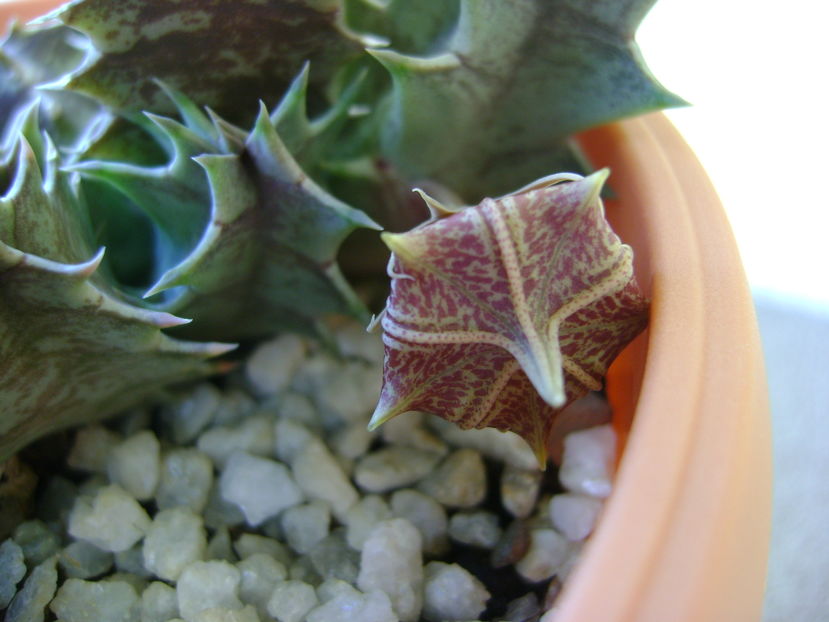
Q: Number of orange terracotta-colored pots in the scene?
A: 1